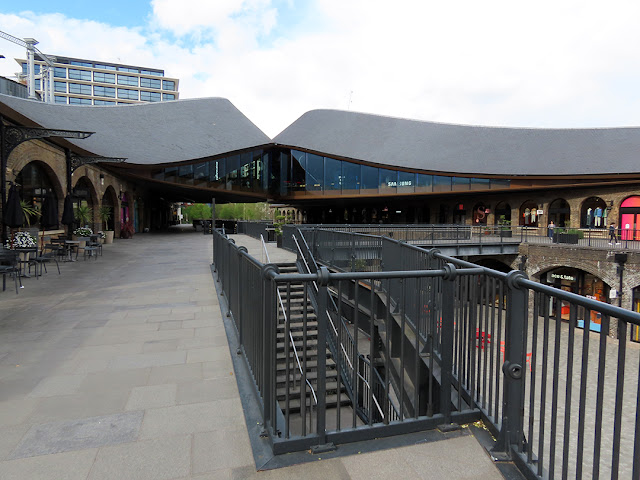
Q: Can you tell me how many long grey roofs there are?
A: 2